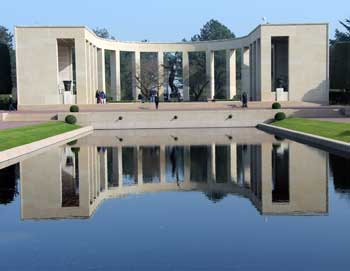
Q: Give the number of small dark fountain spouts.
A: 3